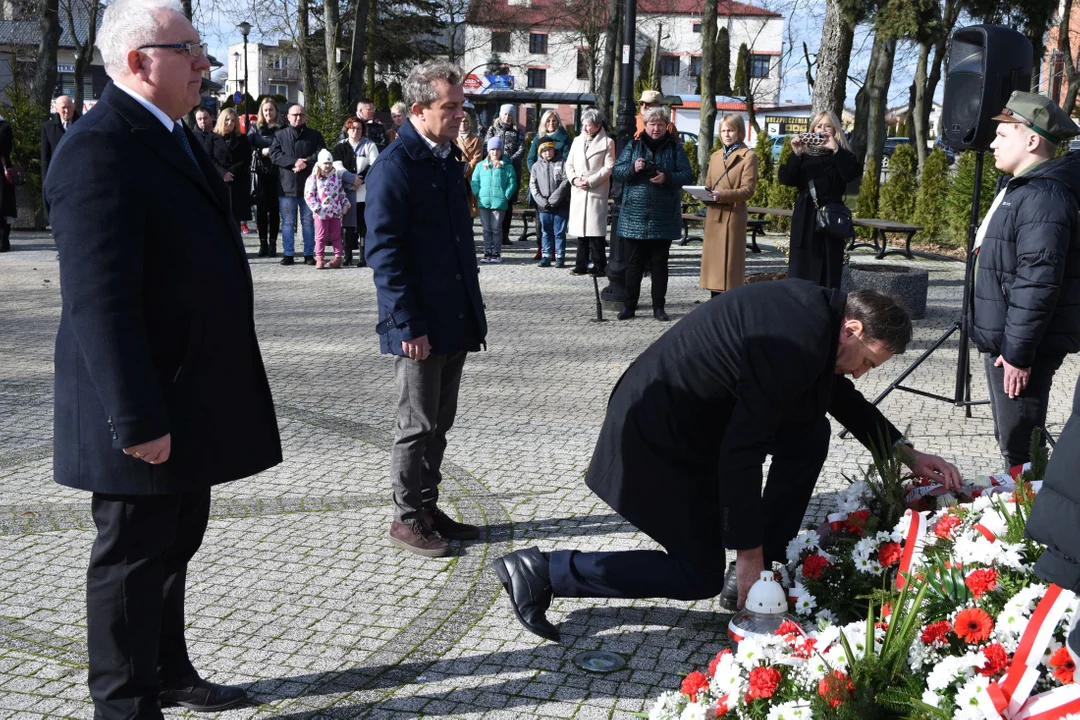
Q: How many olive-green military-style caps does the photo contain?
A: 1